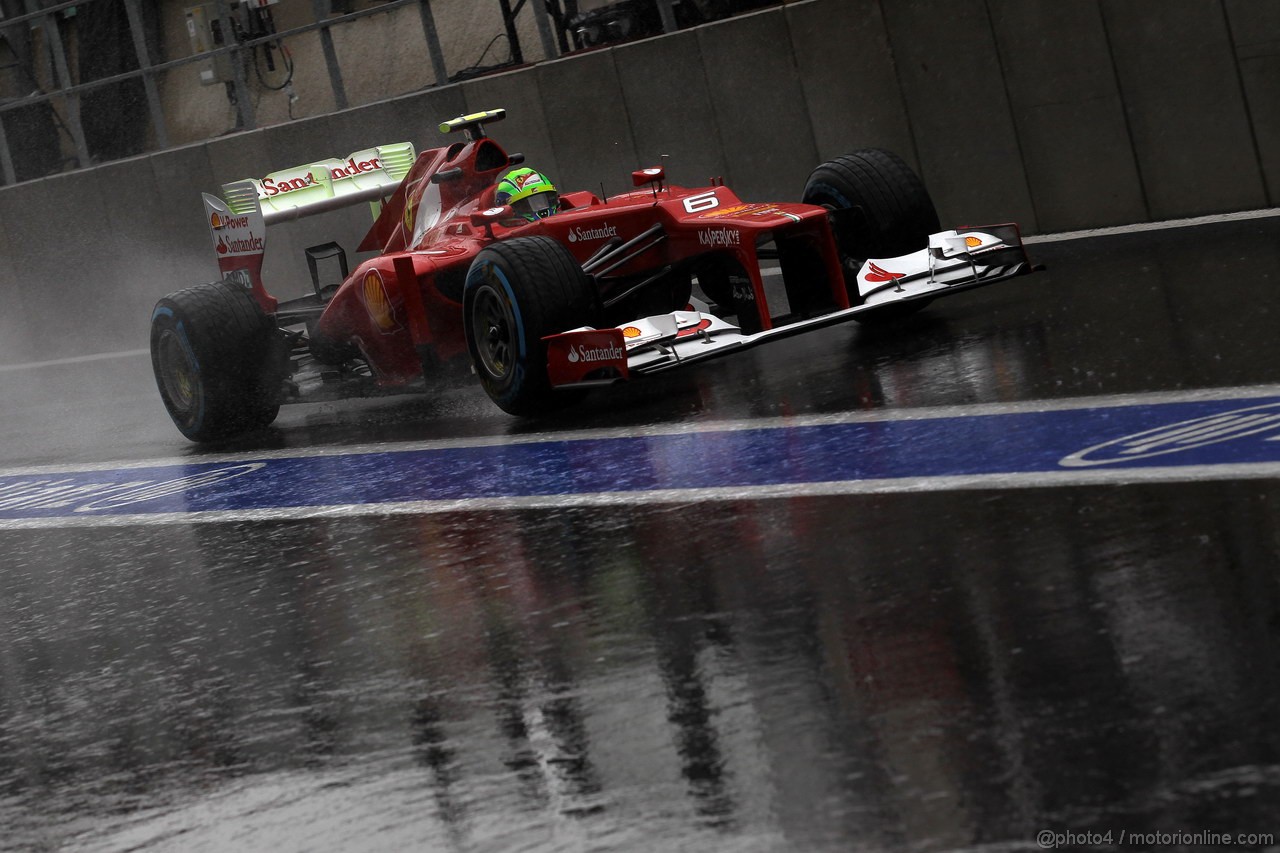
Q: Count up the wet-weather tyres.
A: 3